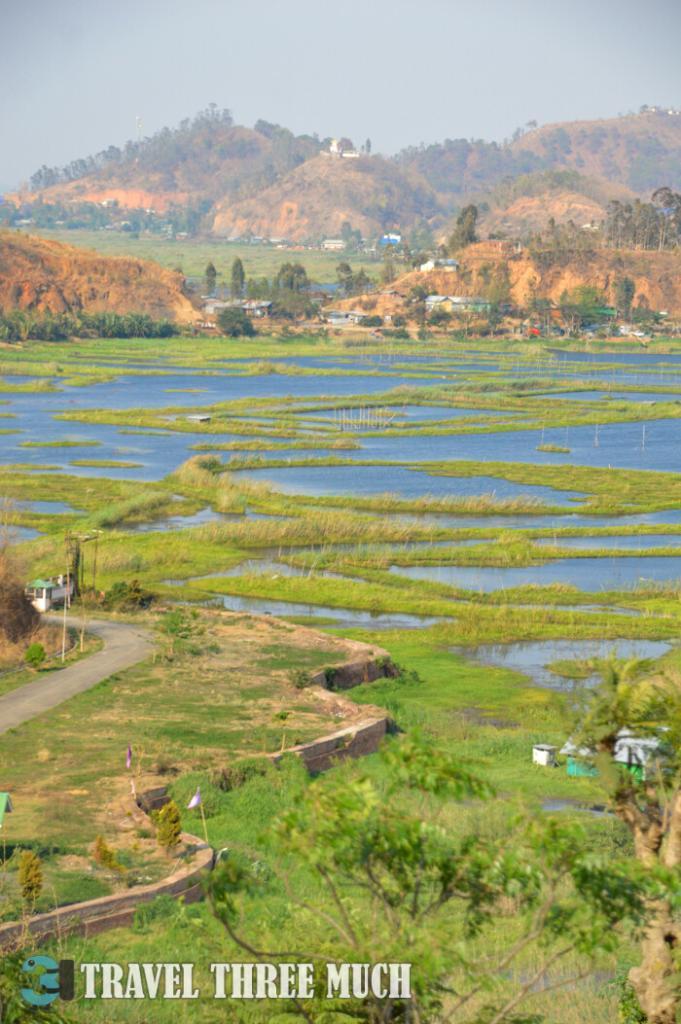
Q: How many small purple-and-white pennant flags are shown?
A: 2